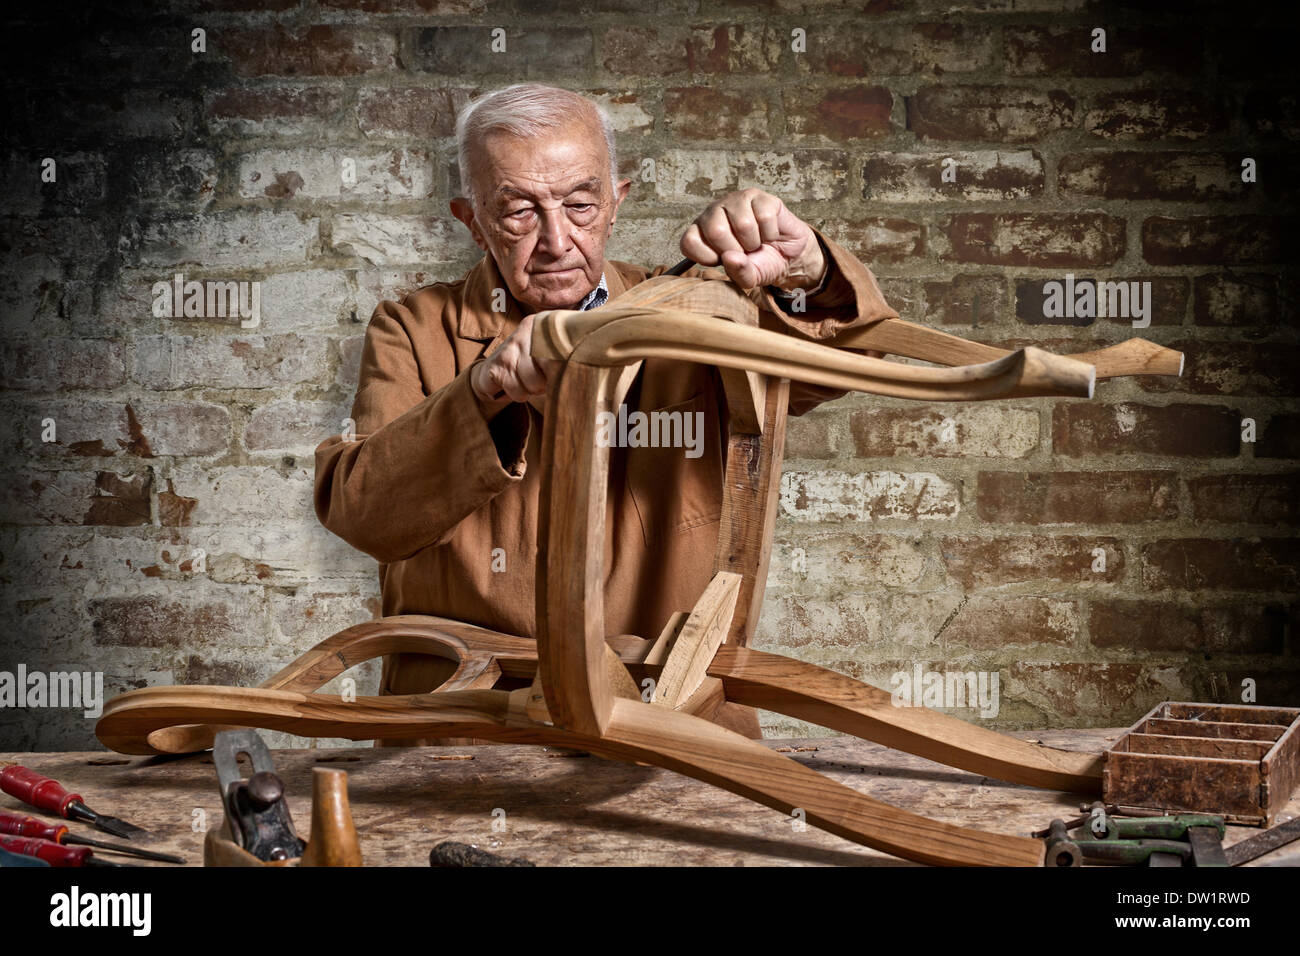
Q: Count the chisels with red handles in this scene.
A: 3